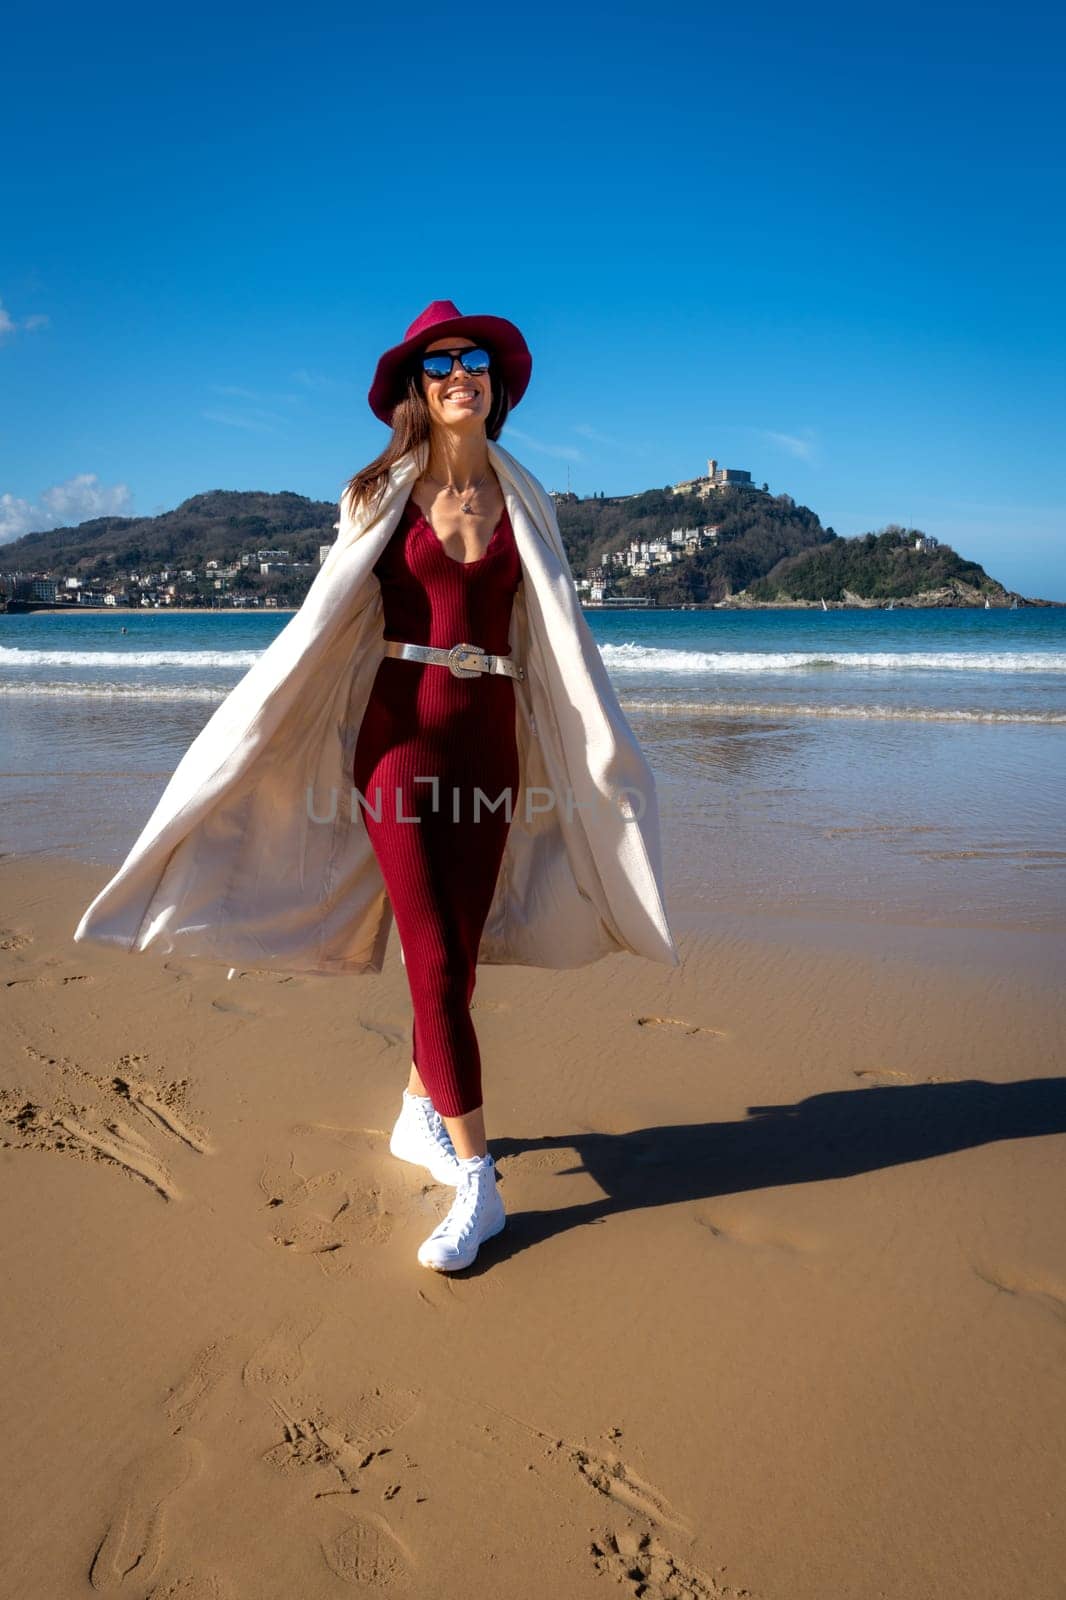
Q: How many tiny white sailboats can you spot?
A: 4